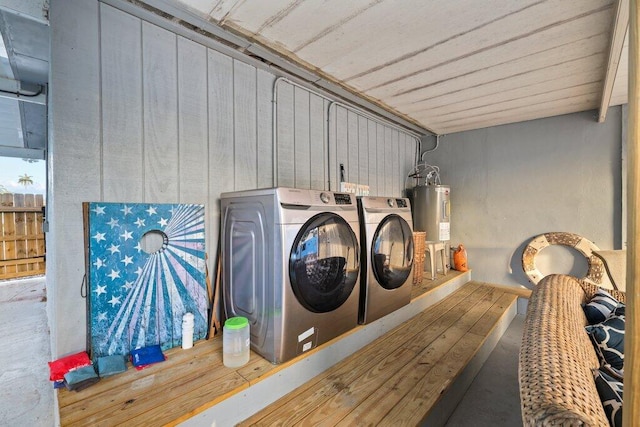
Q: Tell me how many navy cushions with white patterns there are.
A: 3